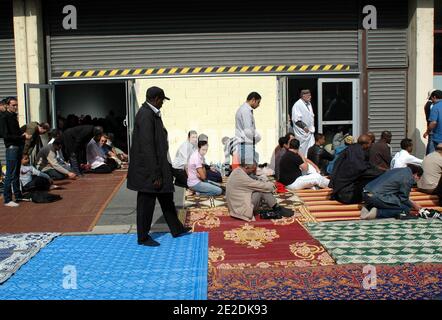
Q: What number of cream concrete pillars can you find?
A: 2